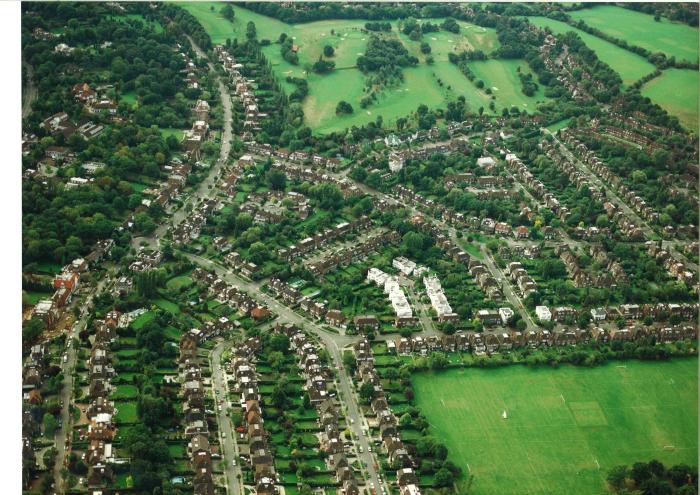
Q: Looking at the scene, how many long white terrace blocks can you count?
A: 2